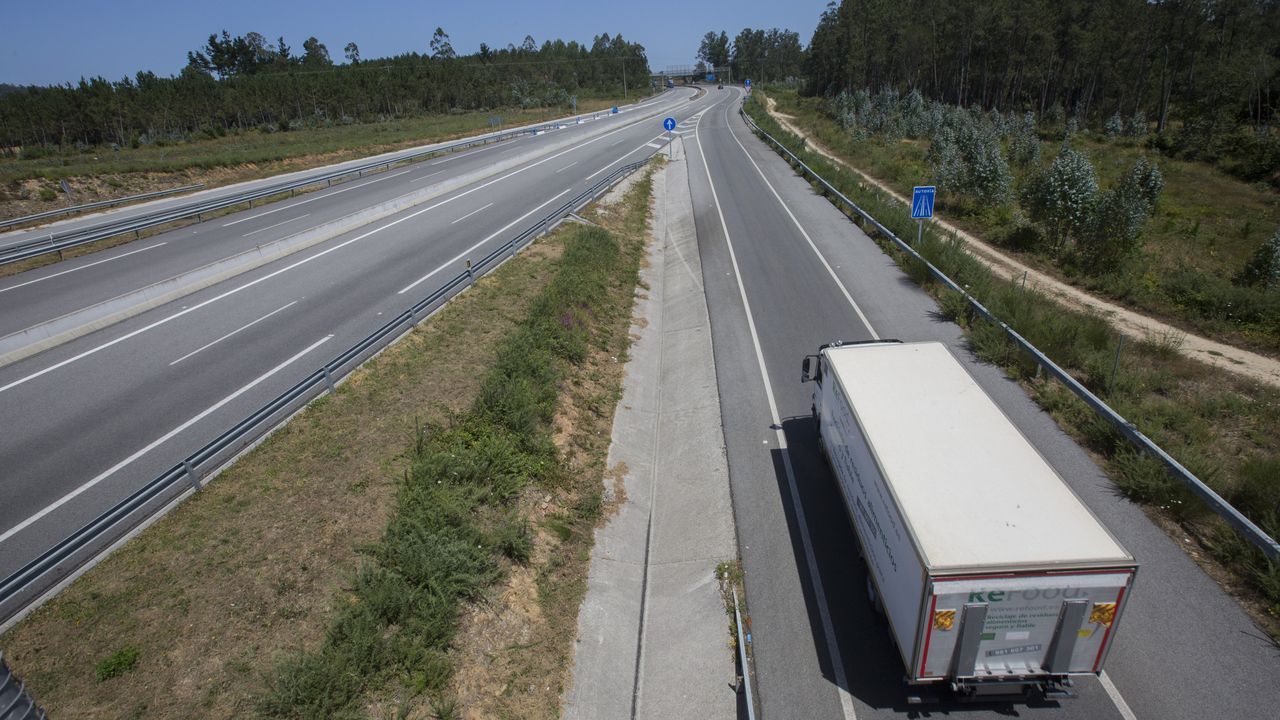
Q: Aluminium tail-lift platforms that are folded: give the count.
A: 1